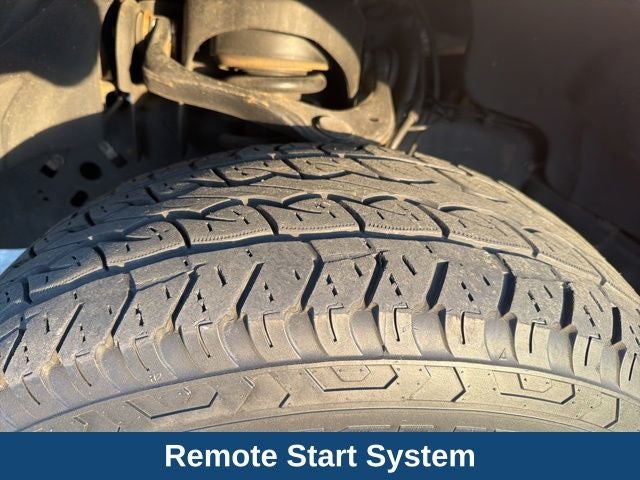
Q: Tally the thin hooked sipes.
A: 11